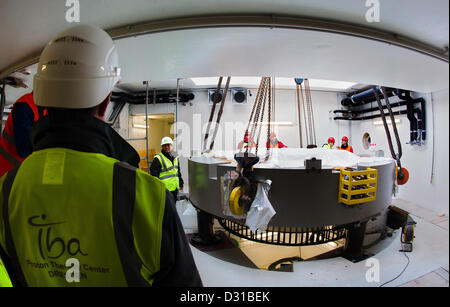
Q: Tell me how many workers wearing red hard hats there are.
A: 4